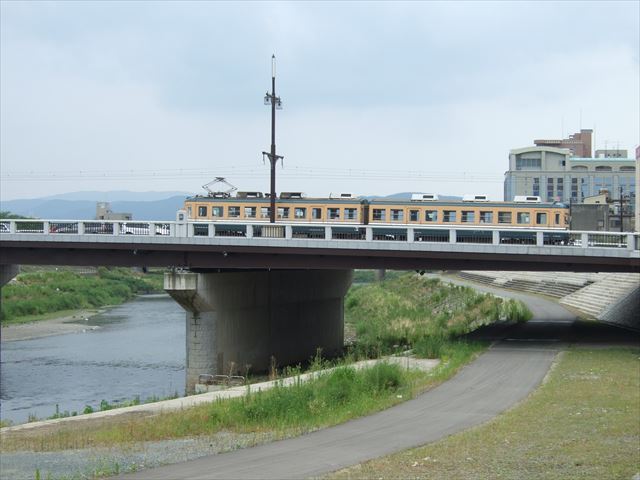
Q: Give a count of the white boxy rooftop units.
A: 4